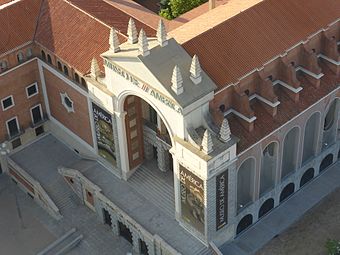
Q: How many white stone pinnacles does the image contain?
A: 9